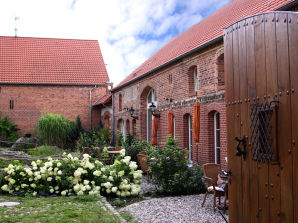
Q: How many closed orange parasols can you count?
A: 3